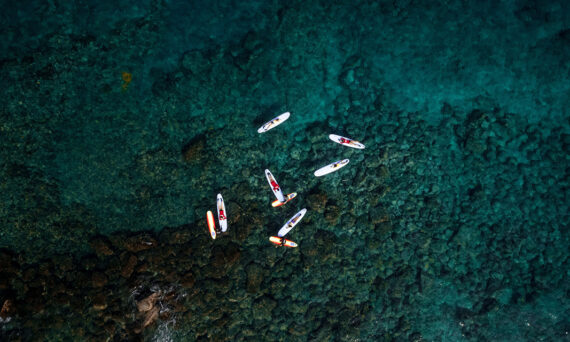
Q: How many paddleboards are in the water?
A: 9